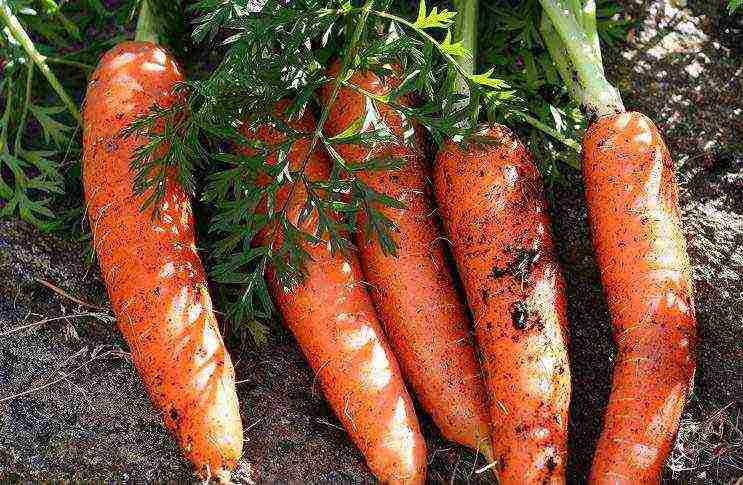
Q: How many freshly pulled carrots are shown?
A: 5